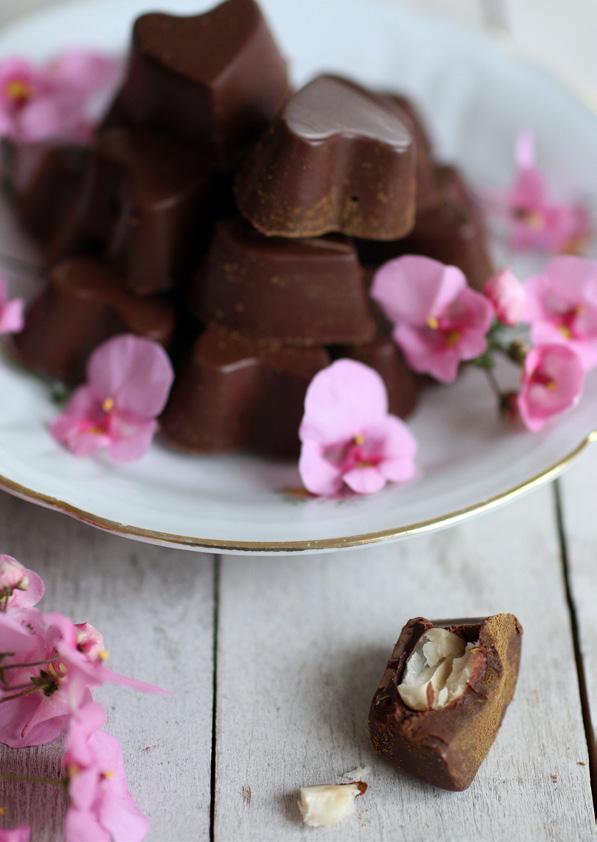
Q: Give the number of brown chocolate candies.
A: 11